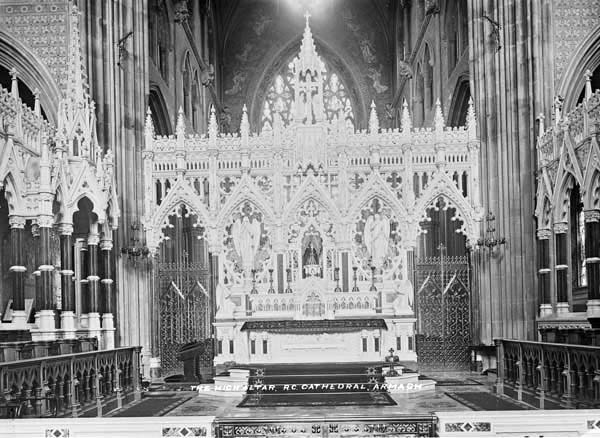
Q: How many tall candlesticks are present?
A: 6